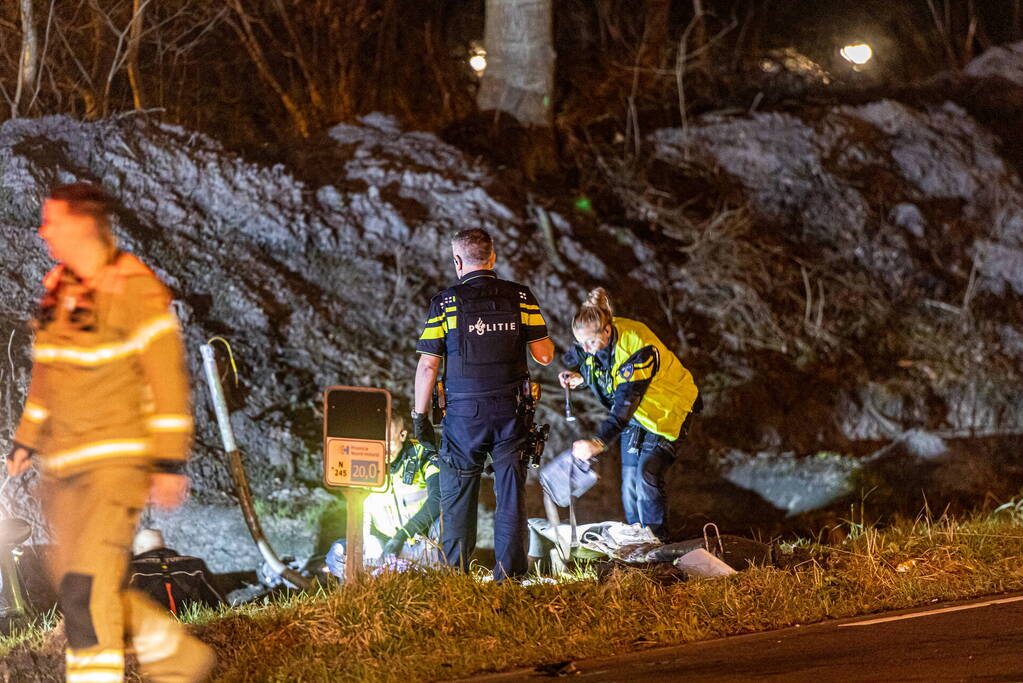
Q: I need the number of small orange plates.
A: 1